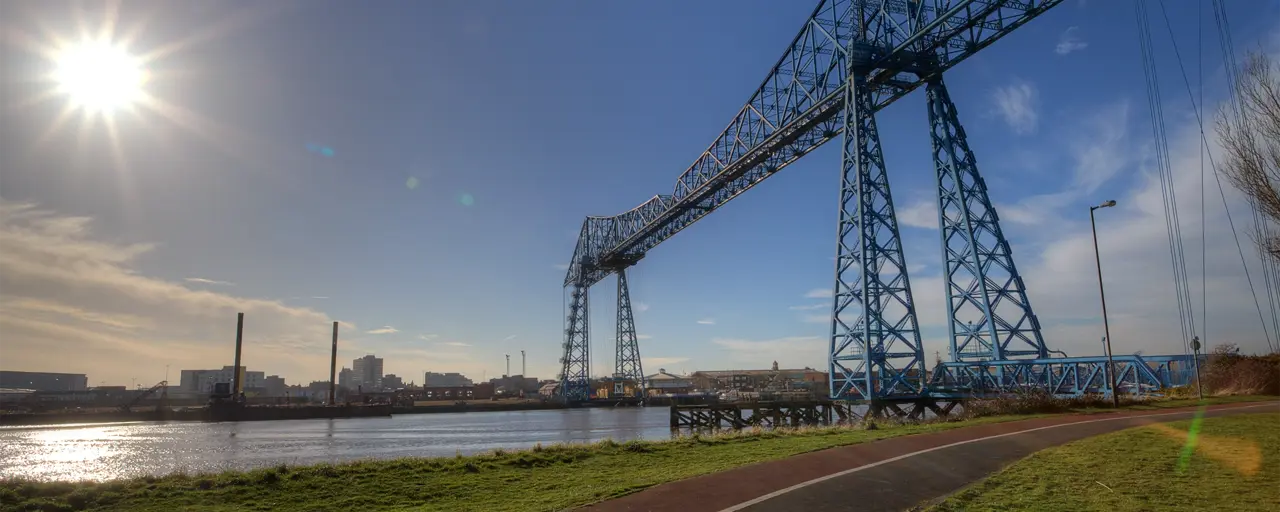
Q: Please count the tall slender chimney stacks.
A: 2